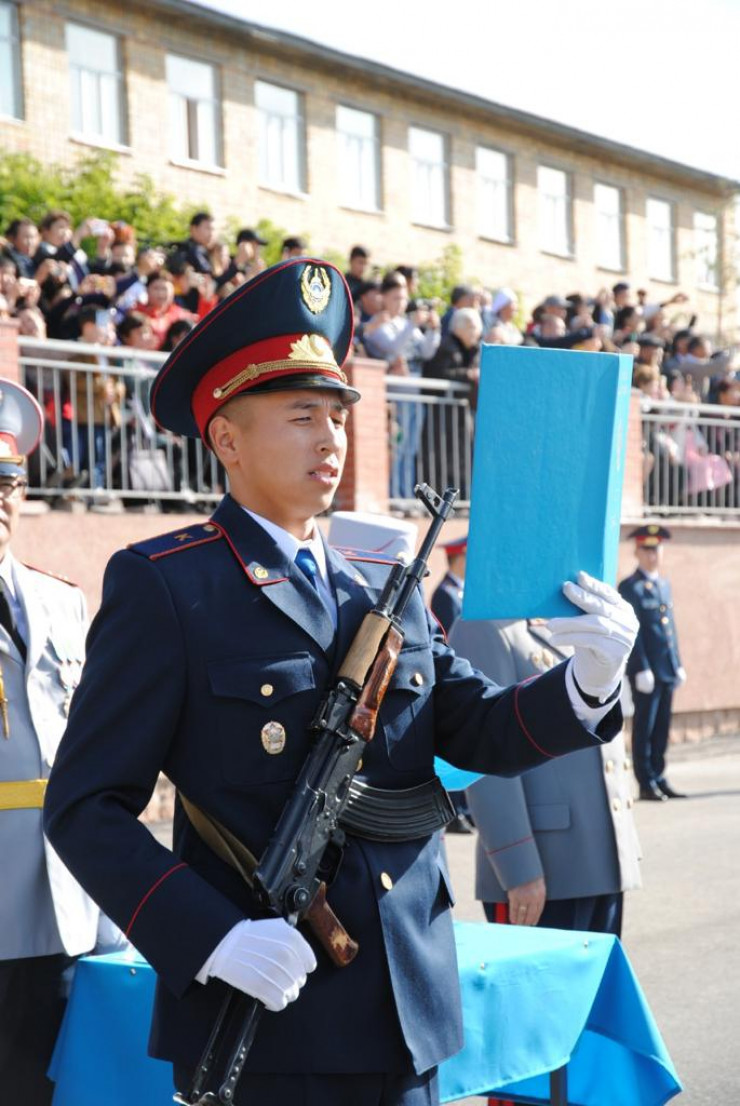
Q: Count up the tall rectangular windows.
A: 11